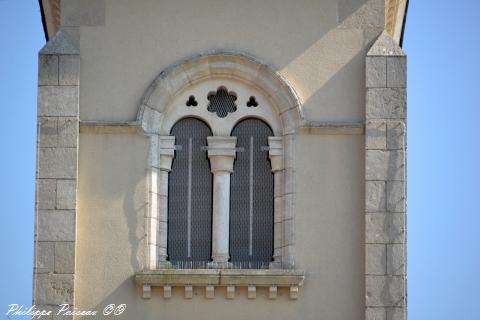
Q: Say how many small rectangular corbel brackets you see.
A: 8